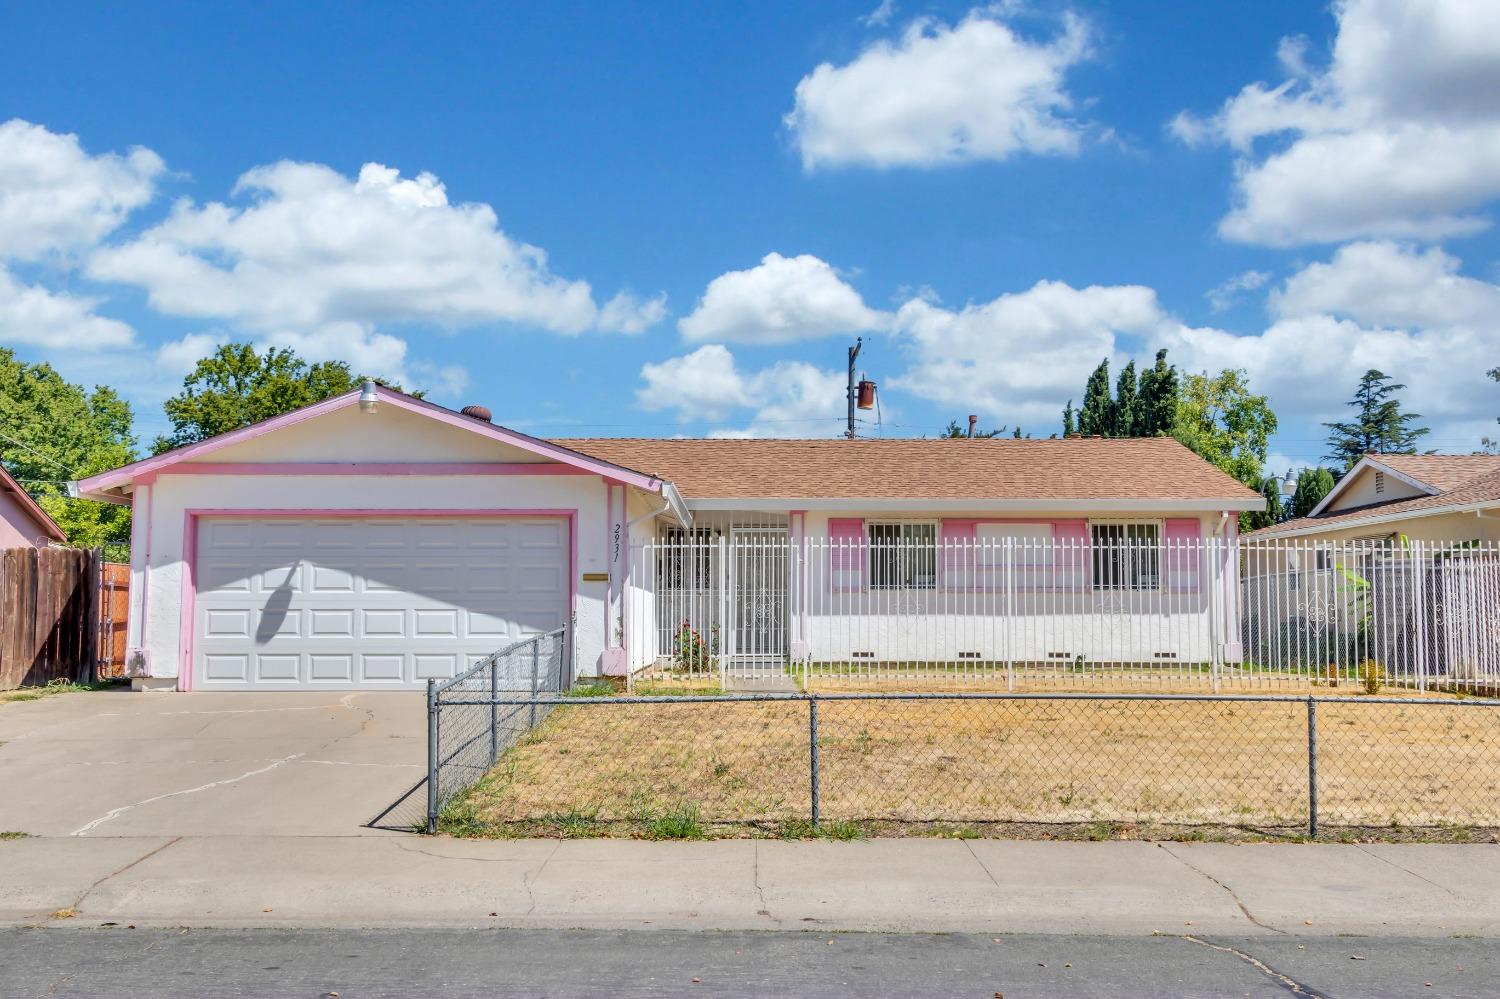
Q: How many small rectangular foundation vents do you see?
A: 4